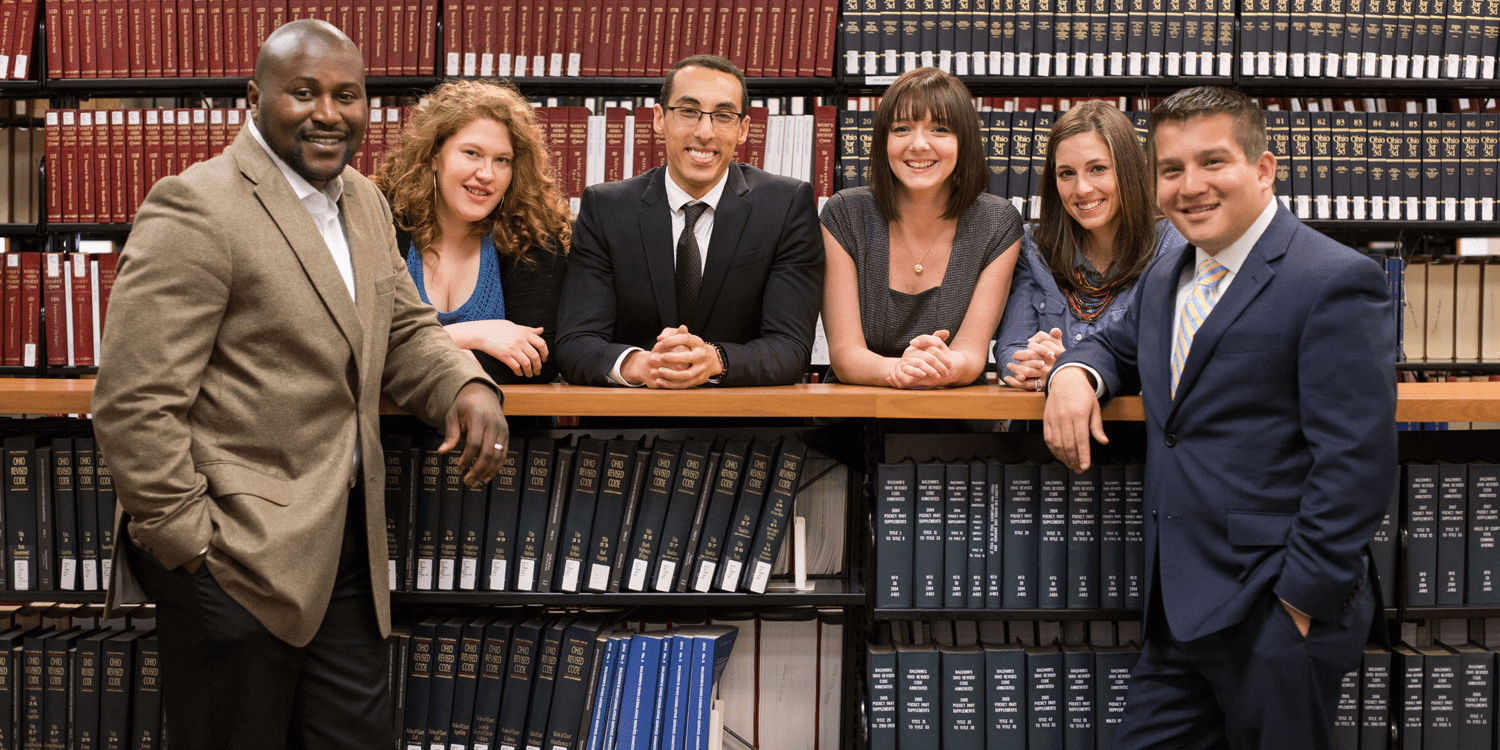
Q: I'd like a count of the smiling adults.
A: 6